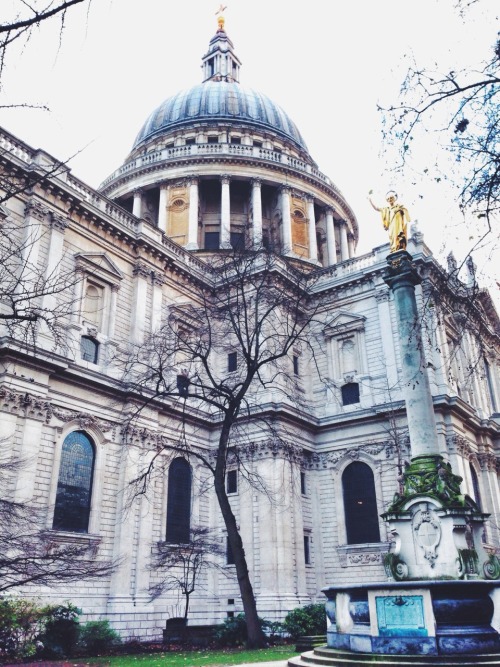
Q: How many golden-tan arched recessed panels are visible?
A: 2